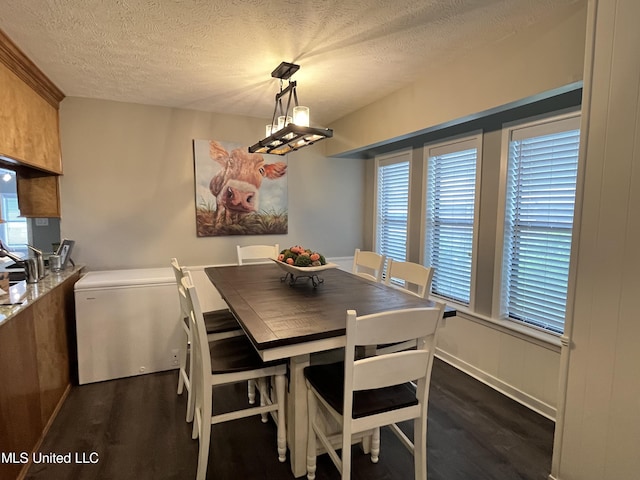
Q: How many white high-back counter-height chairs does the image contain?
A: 6